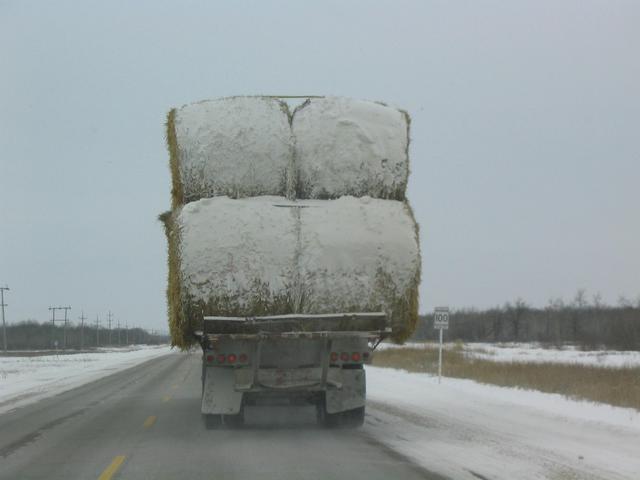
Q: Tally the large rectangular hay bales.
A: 4